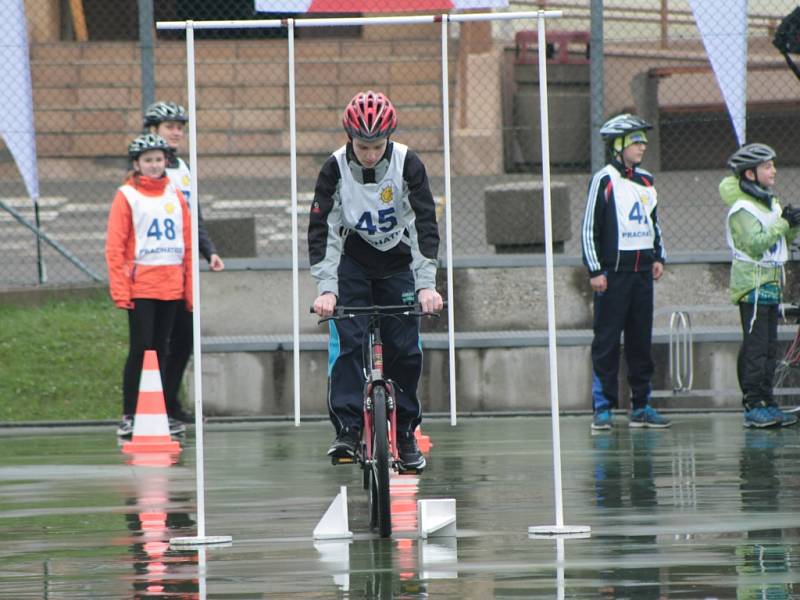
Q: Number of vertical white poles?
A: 4